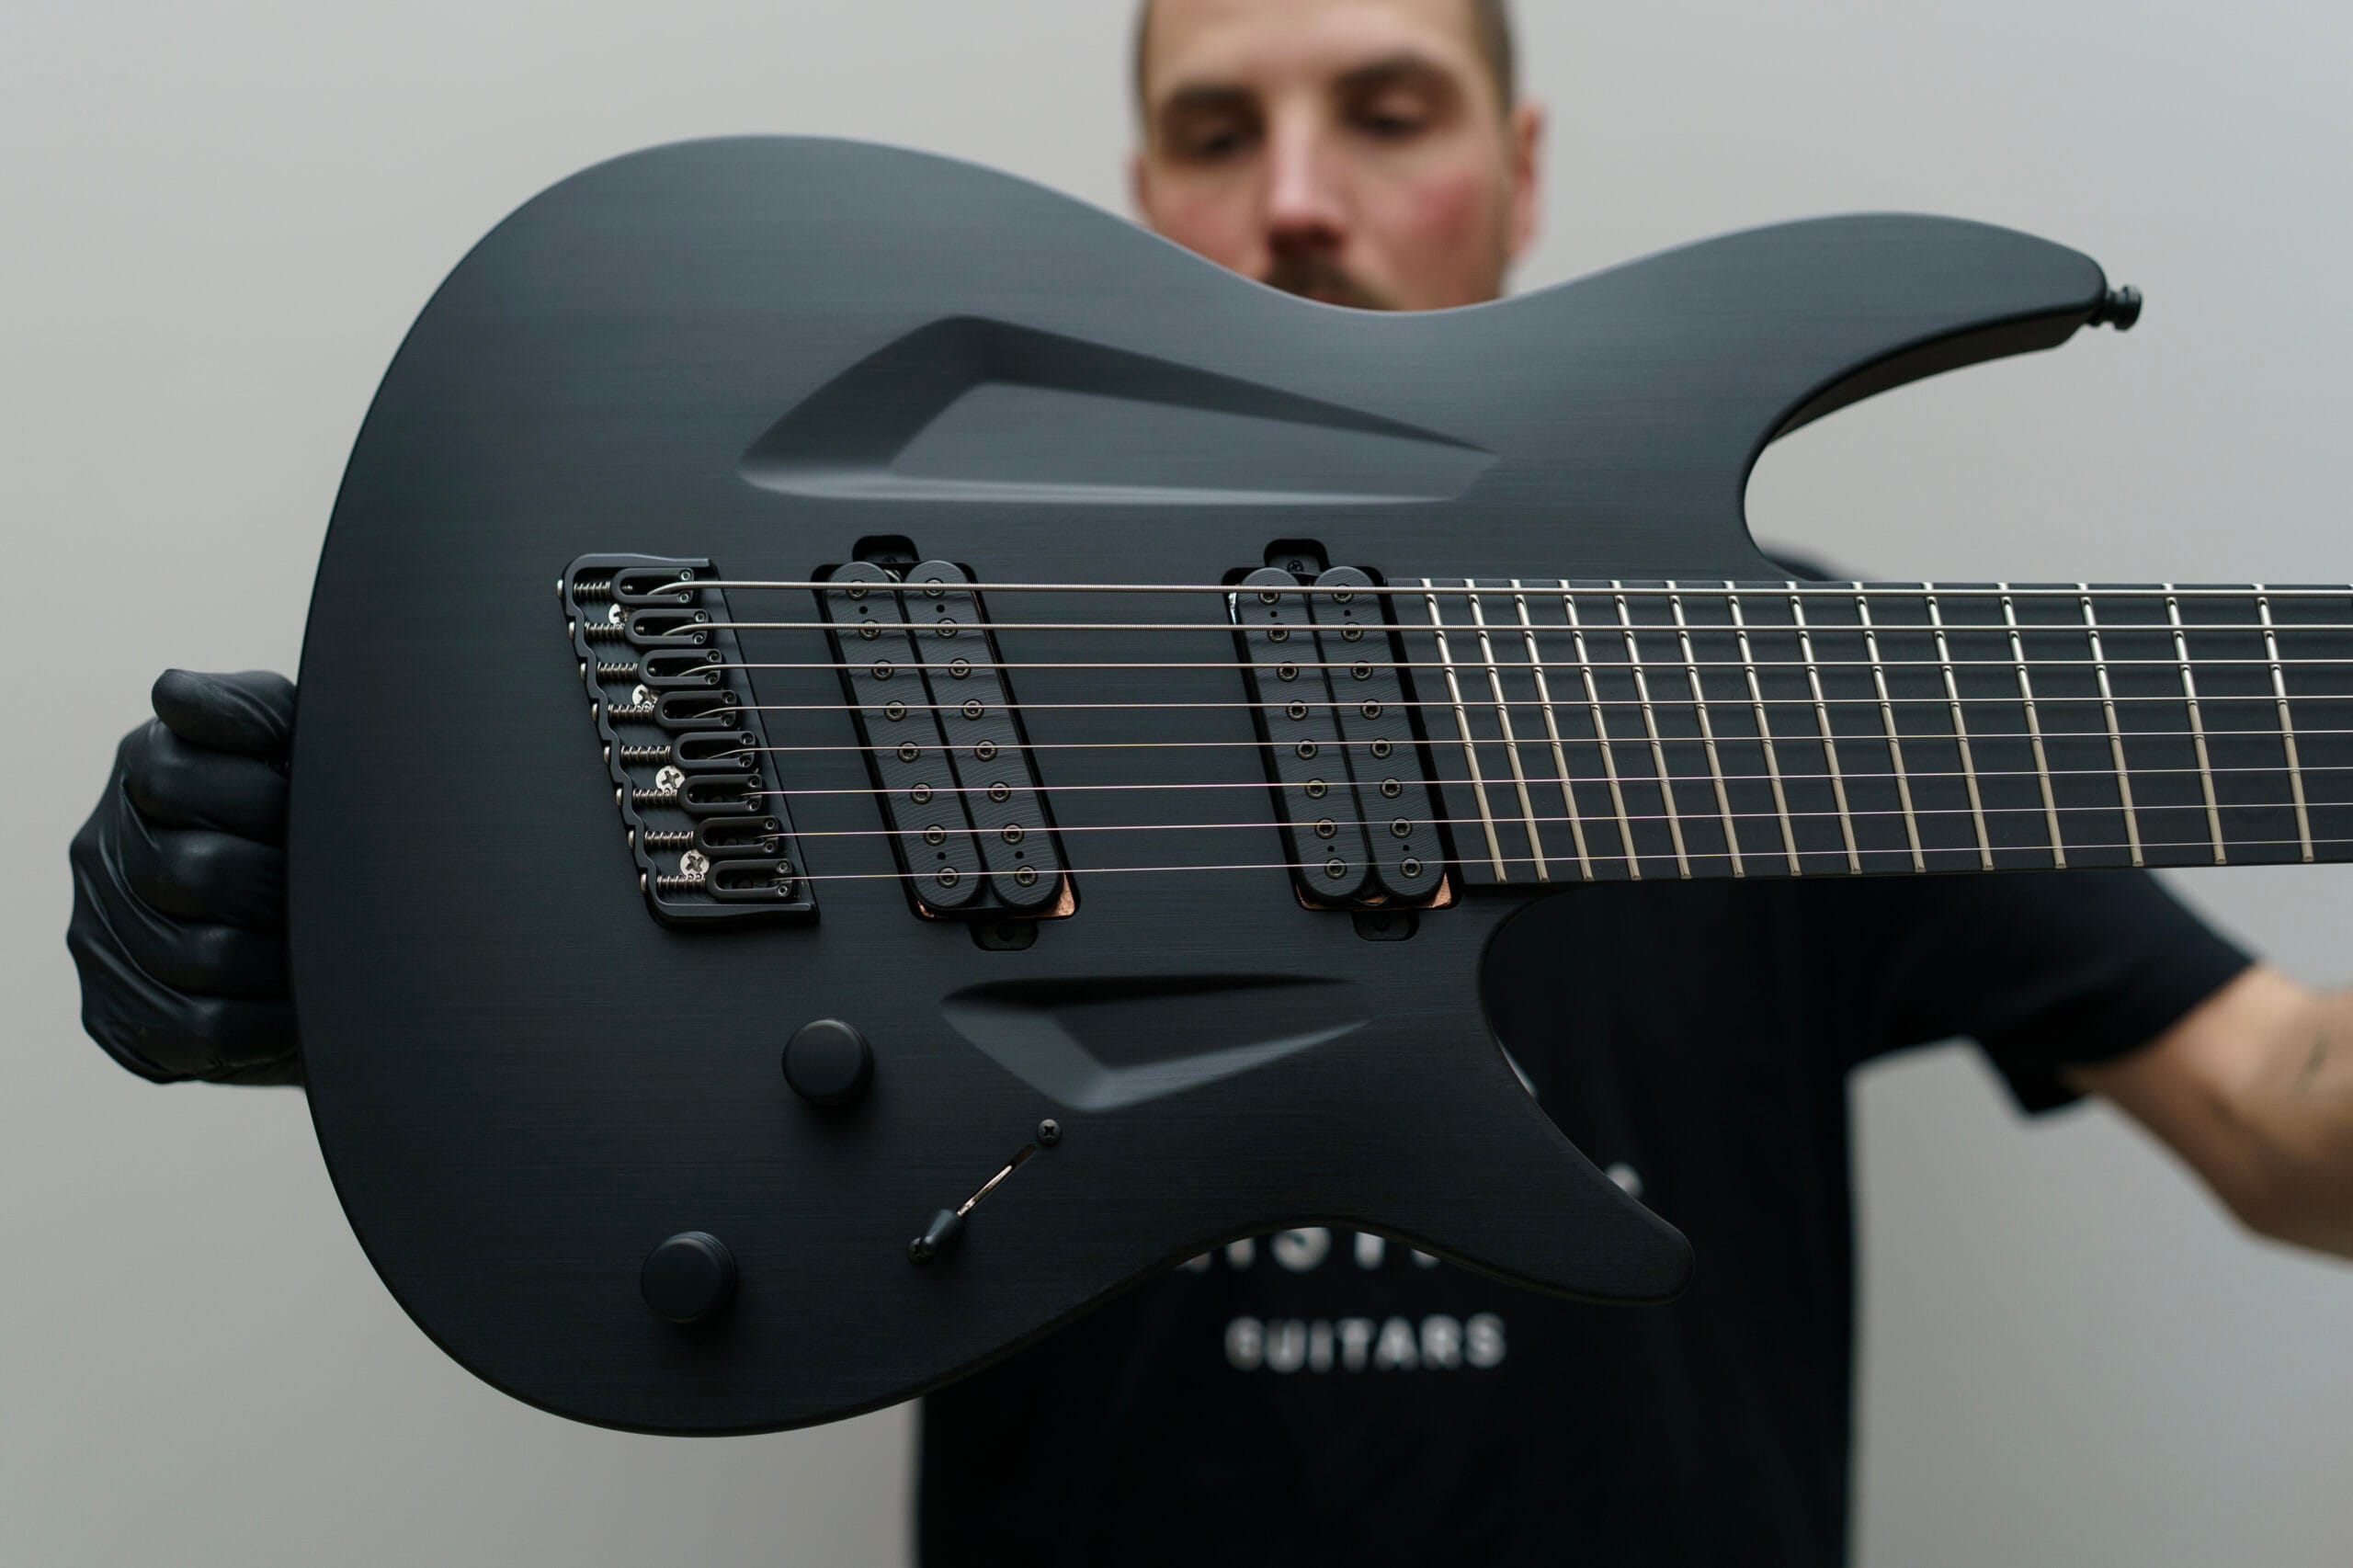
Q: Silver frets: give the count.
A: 14